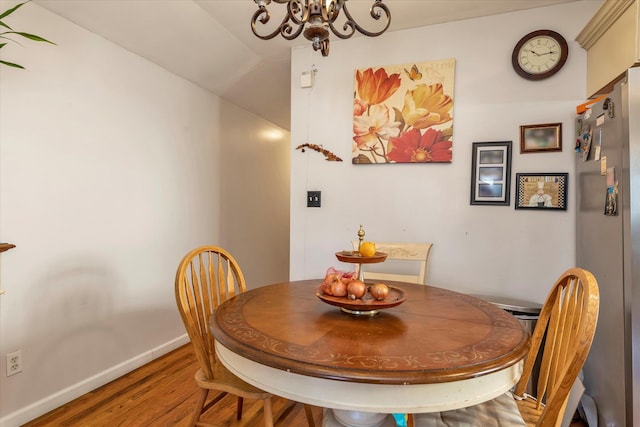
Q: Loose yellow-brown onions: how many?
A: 3